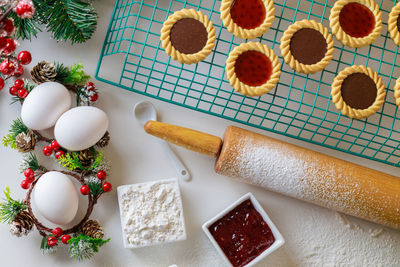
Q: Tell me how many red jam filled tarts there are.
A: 3